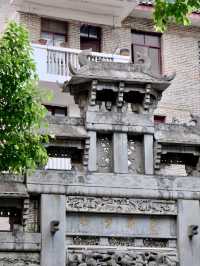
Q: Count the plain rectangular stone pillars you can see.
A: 5